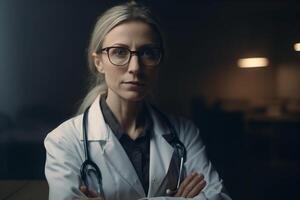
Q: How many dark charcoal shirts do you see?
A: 1